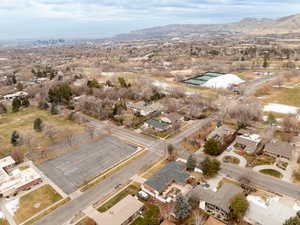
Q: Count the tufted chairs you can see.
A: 0